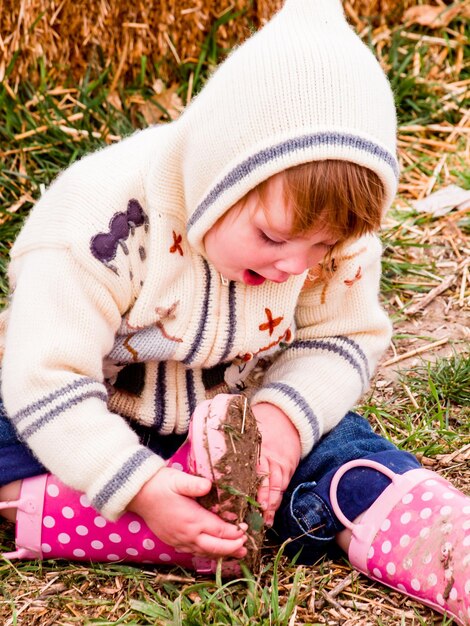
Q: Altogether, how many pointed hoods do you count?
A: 1